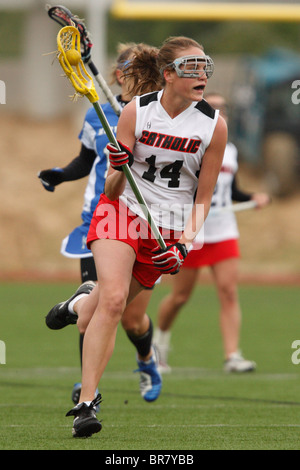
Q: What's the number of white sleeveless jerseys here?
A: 2